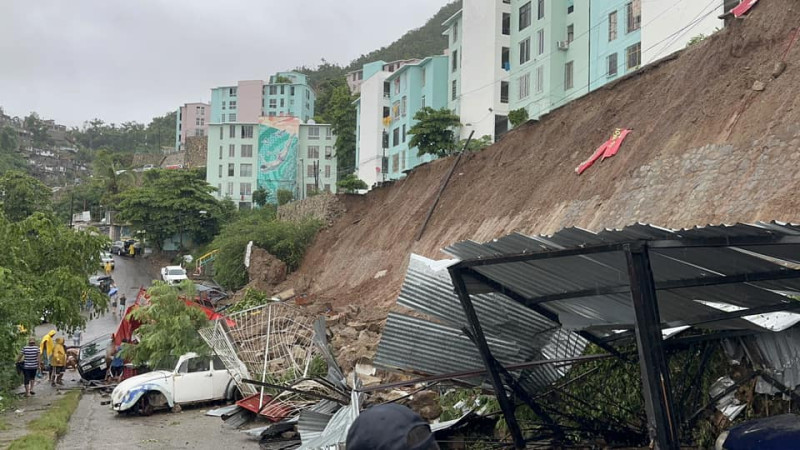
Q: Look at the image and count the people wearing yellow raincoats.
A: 4